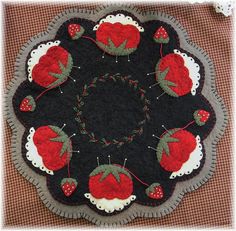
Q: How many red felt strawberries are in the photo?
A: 6